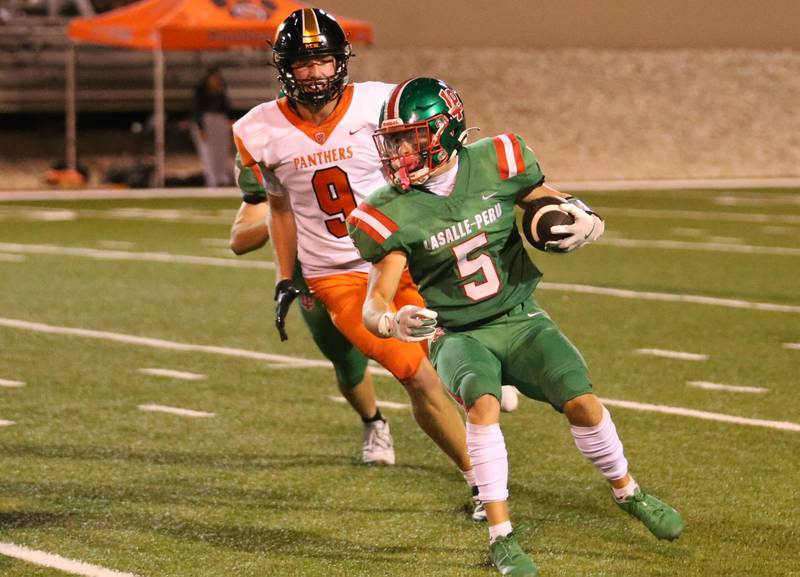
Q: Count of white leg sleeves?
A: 2